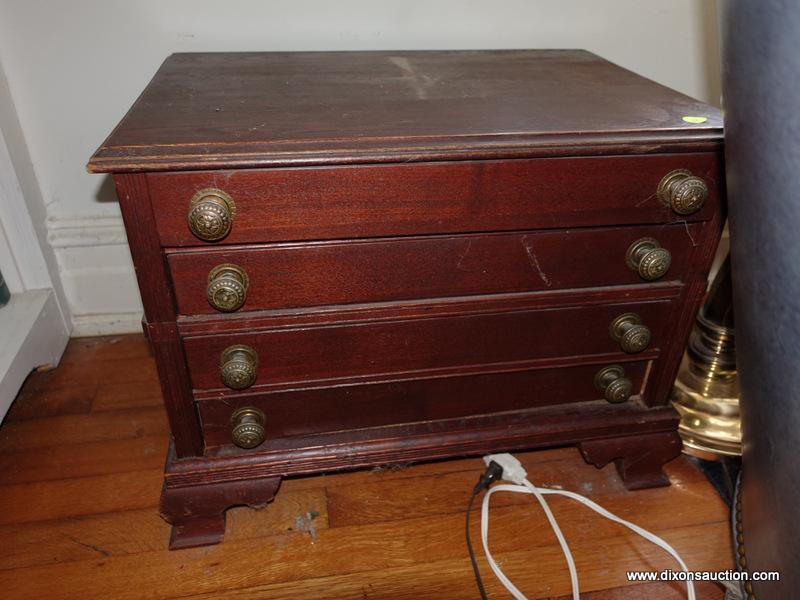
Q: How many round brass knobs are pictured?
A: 8